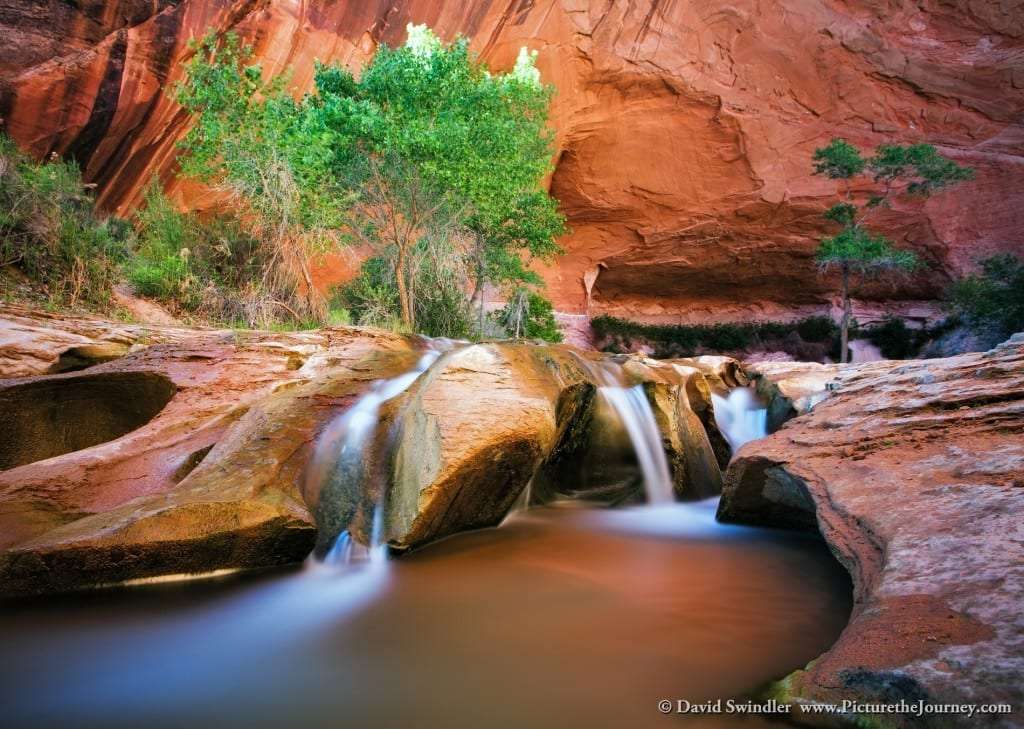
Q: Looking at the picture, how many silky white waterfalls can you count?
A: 3